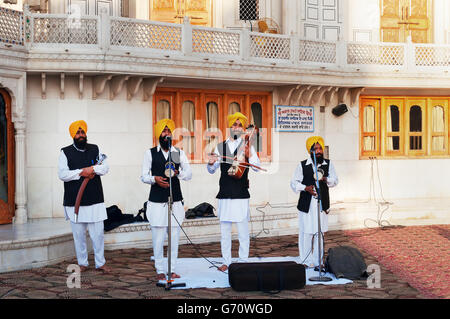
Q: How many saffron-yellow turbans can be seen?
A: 4